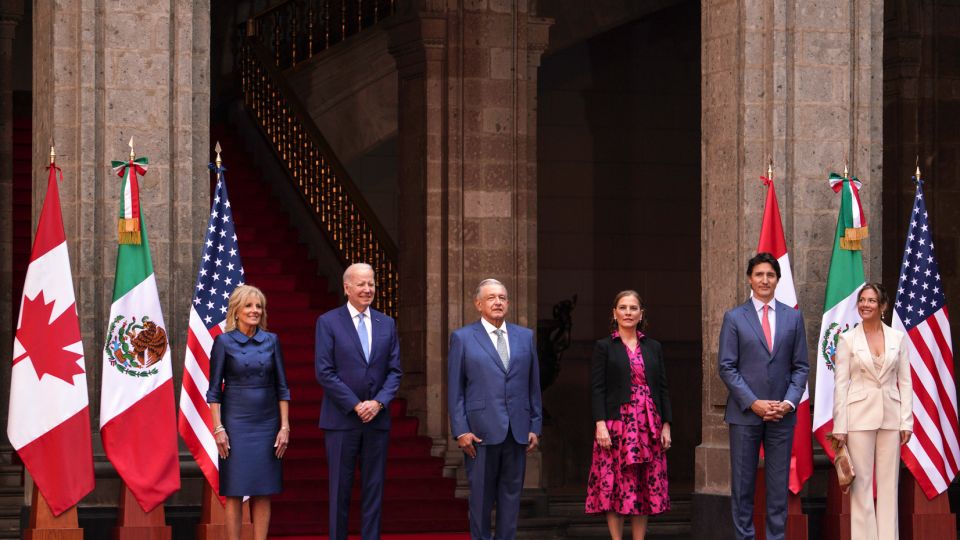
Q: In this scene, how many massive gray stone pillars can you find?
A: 3